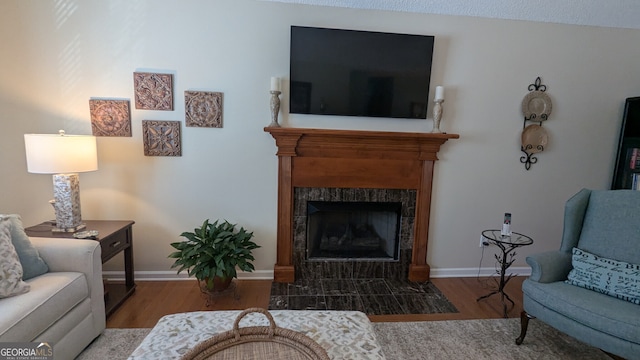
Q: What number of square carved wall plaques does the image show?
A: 4